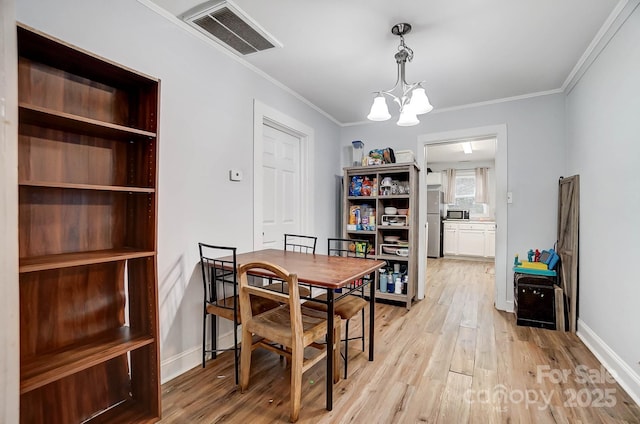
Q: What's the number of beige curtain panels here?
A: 2